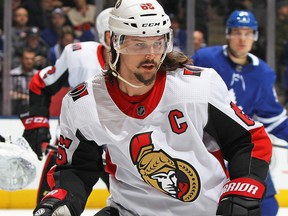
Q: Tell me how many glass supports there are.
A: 4